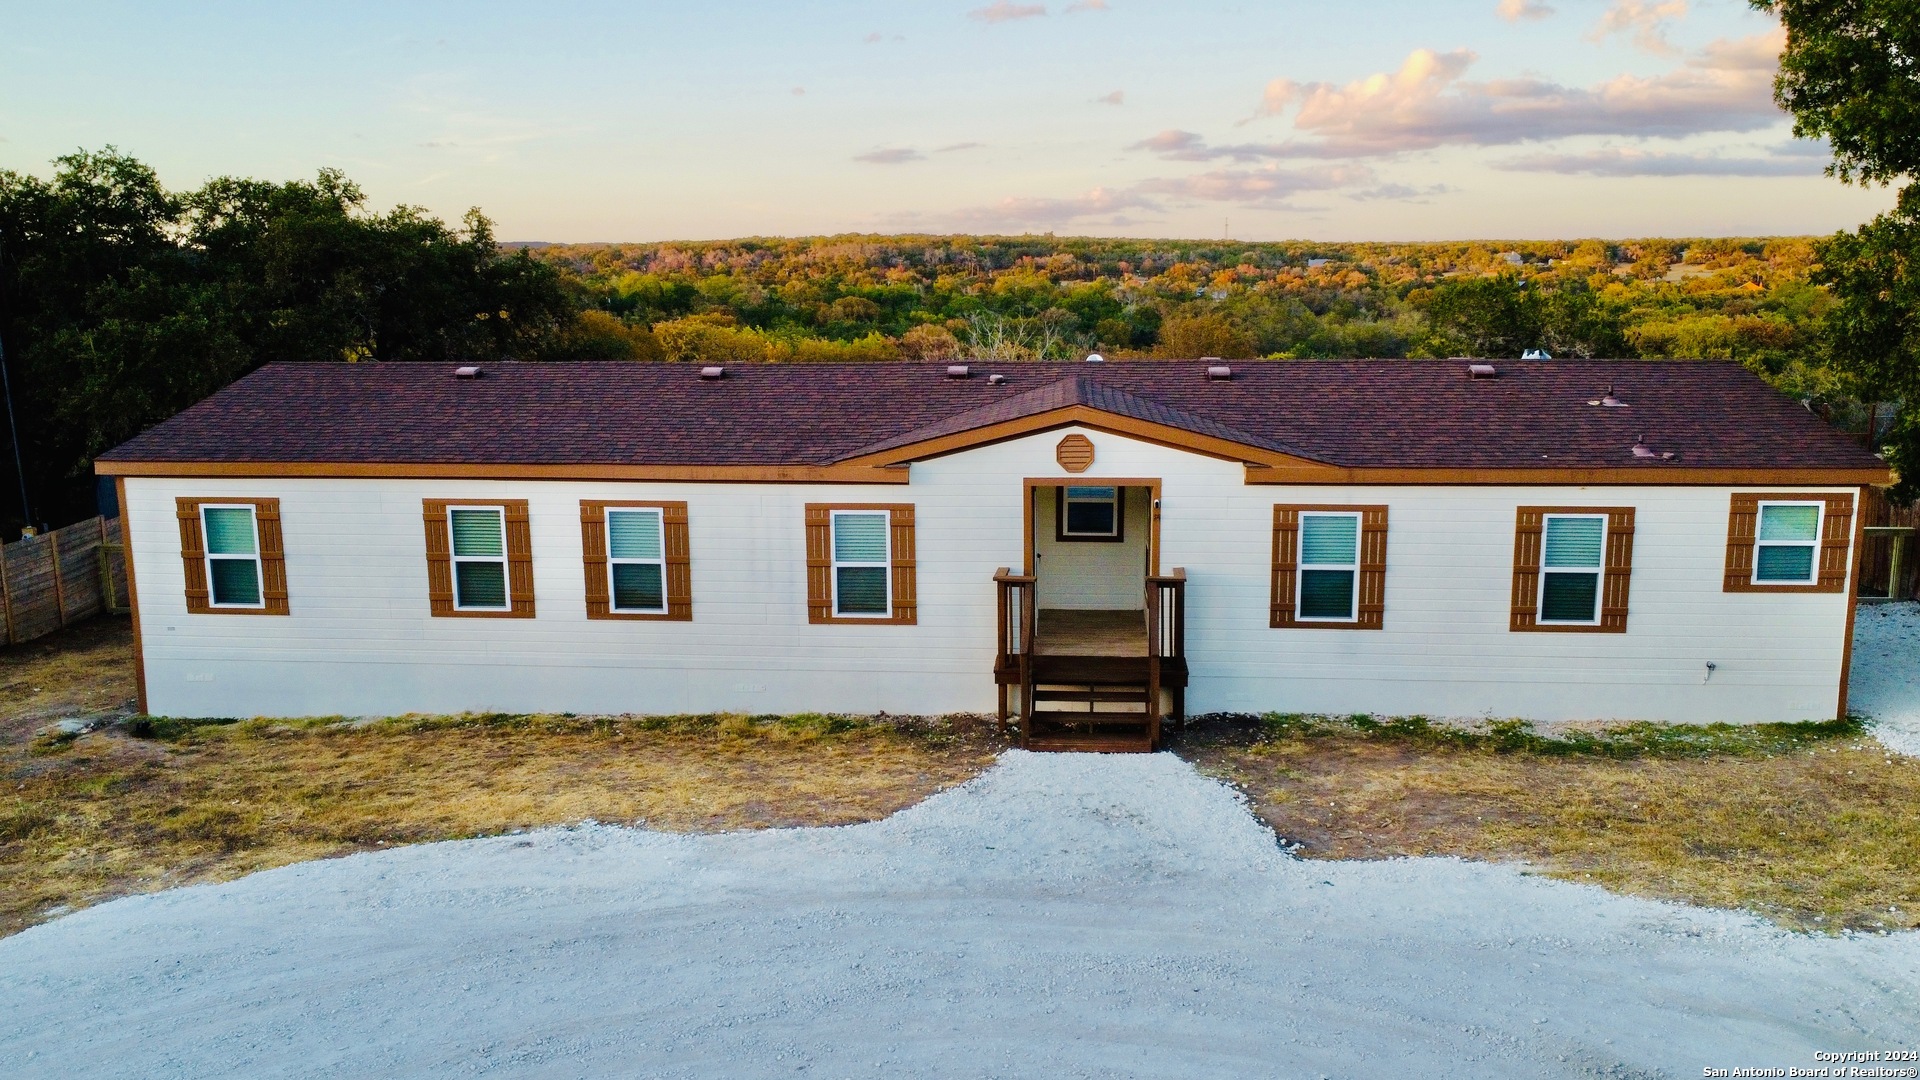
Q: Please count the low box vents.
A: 5